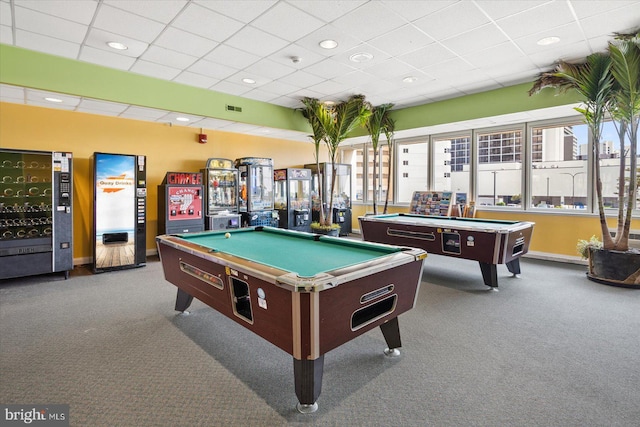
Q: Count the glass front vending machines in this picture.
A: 1